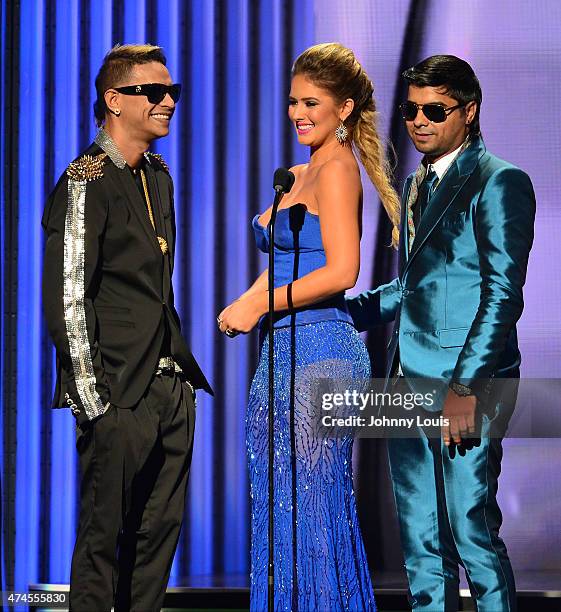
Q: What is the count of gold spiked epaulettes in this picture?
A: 2